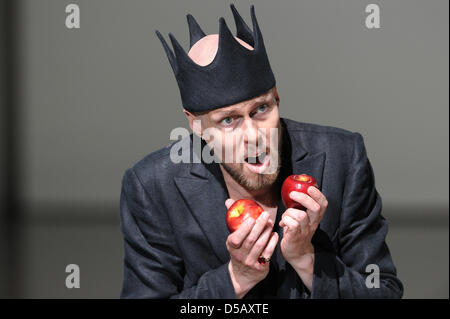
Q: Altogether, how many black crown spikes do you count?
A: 6